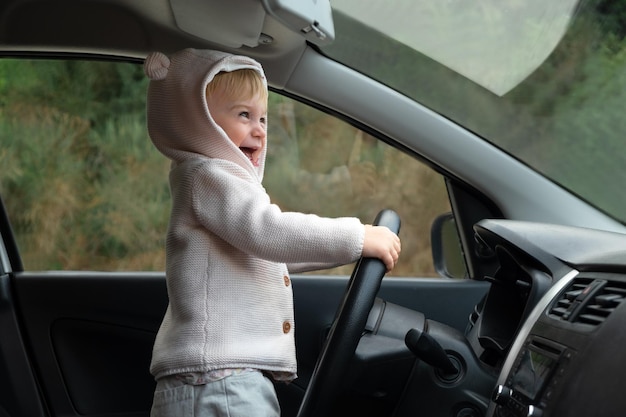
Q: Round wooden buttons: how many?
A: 2